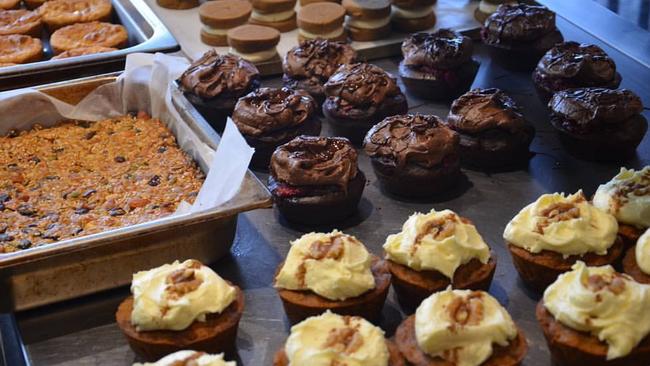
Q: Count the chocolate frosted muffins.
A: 11